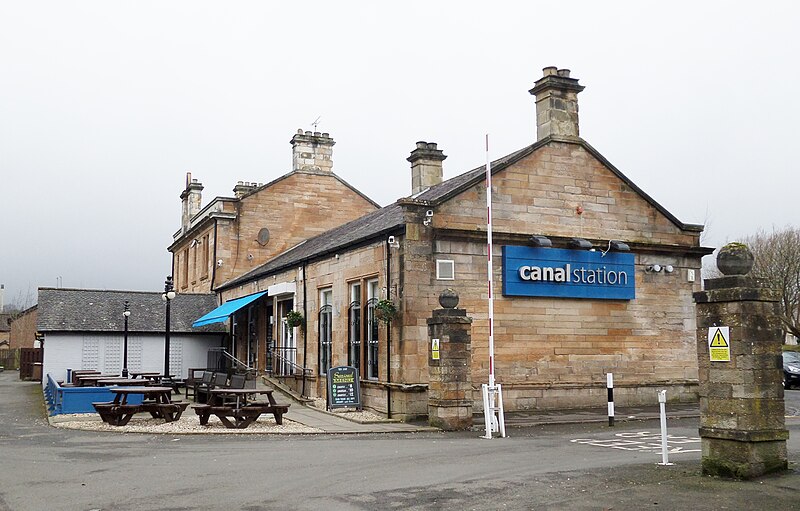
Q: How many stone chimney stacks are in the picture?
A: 5